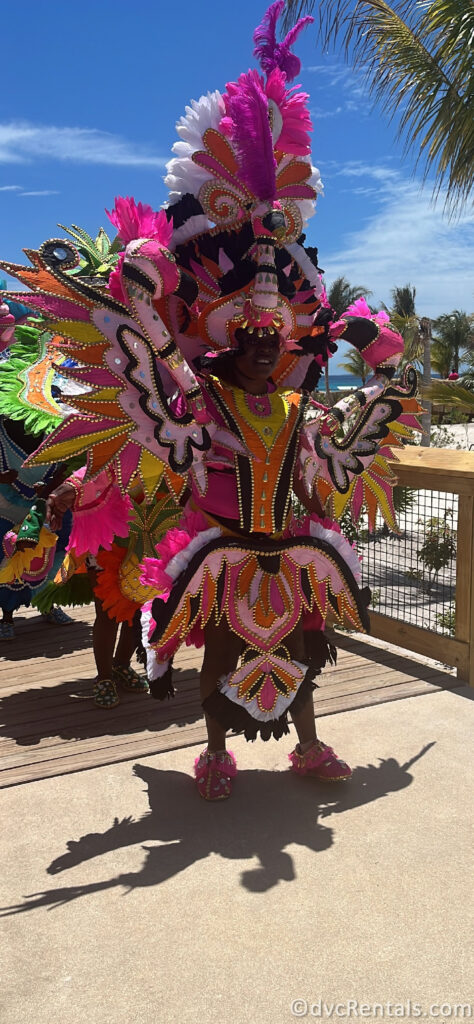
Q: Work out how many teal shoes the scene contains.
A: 2